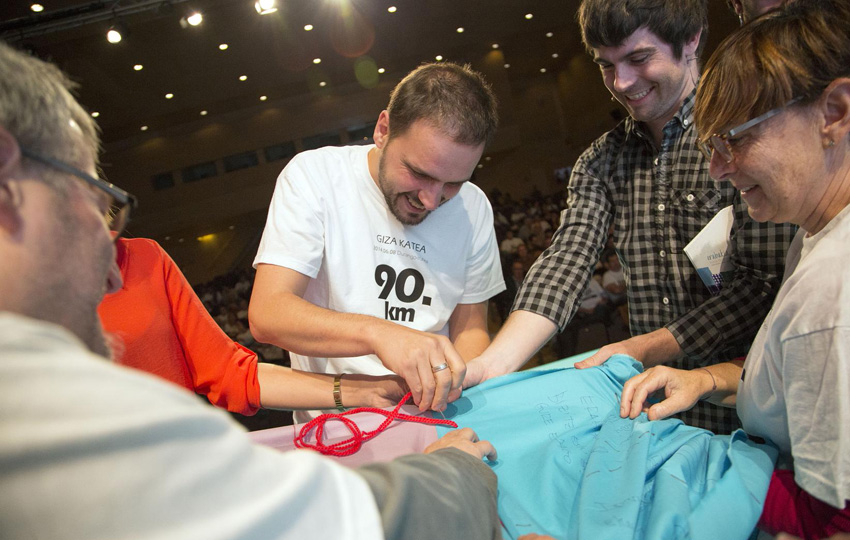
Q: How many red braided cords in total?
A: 1